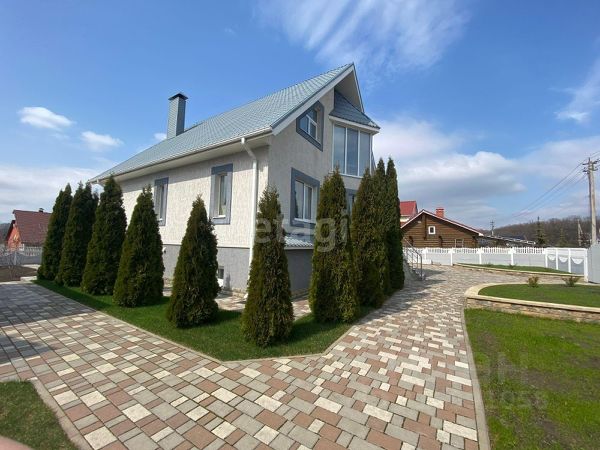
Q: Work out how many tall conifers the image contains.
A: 10